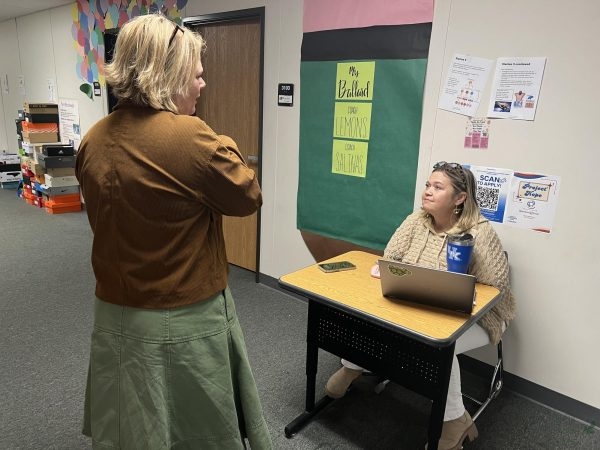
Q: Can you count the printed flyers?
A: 5